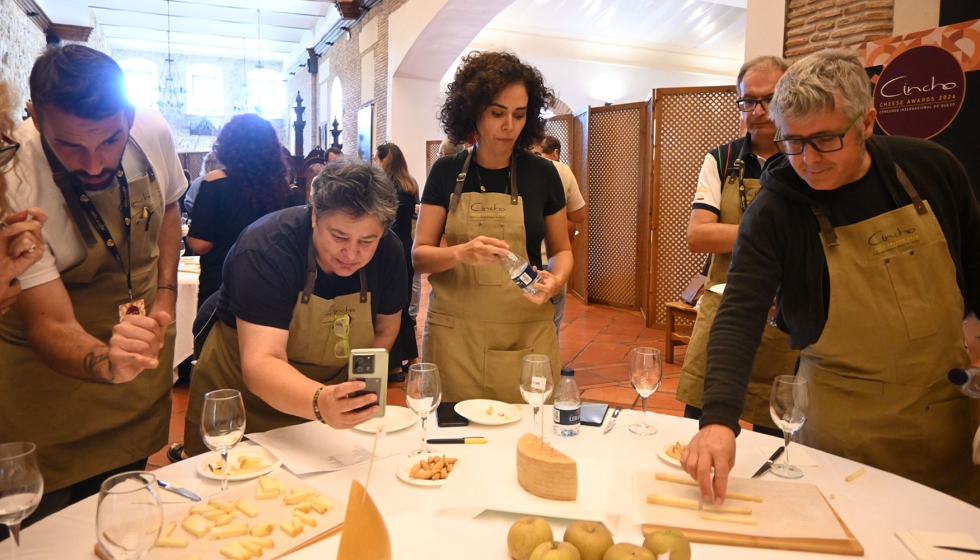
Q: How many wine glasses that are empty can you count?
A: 6